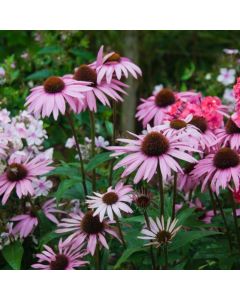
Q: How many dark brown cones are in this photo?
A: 15